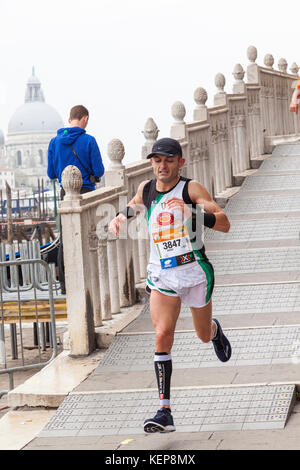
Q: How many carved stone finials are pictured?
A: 11